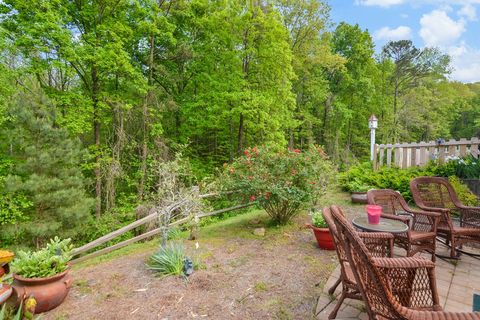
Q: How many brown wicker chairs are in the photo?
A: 4